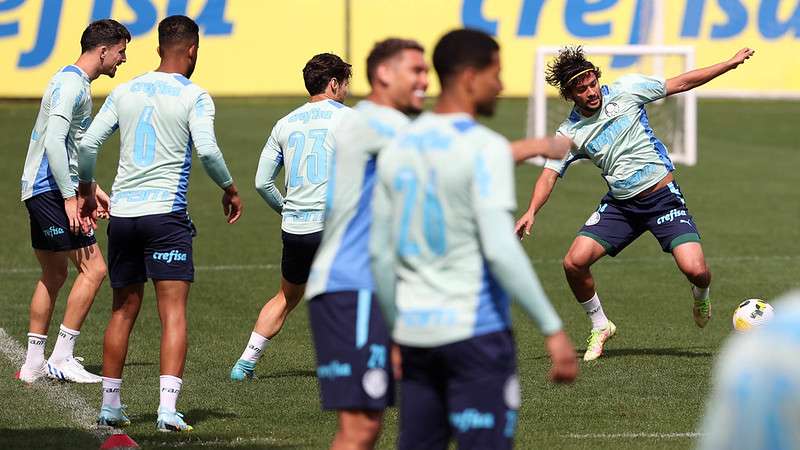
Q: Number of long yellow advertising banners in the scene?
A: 2